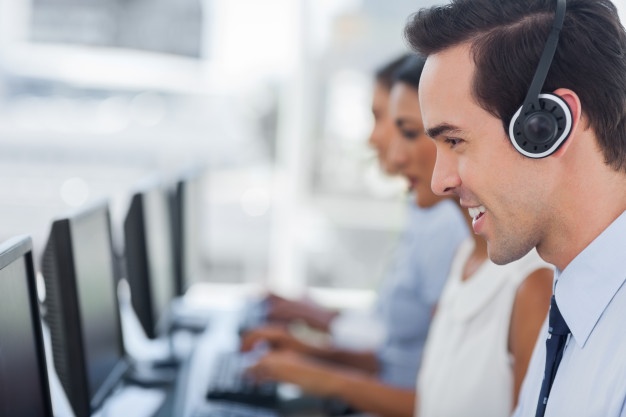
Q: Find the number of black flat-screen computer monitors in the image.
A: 4